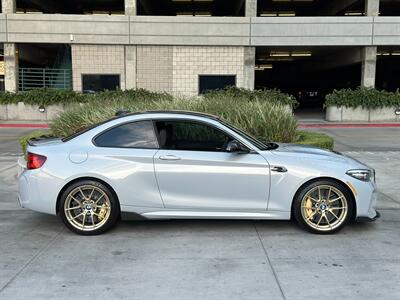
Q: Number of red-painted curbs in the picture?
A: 2